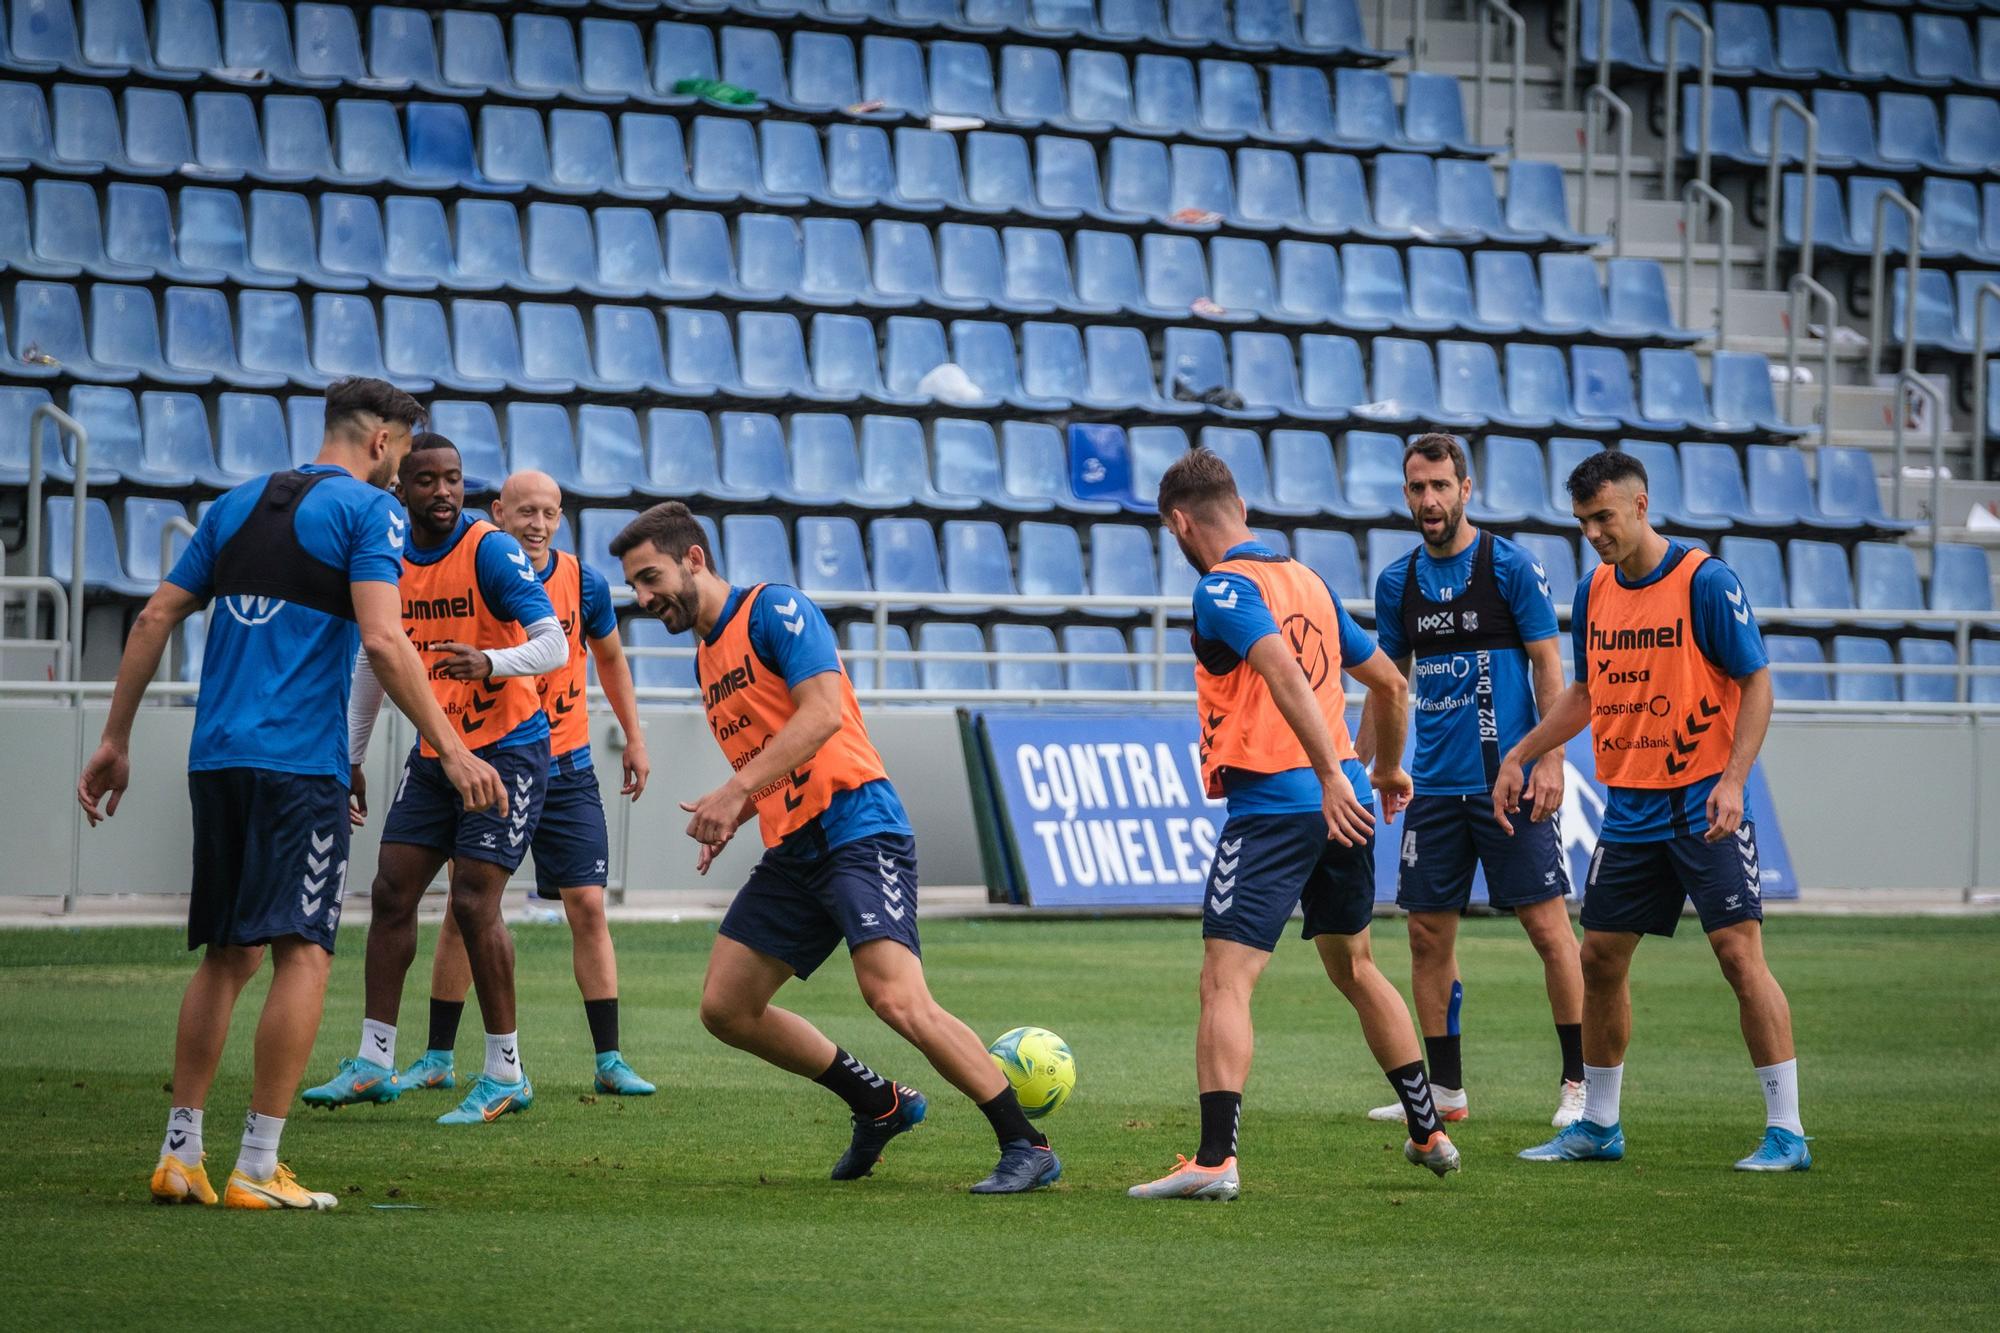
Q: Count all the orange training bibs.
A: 5